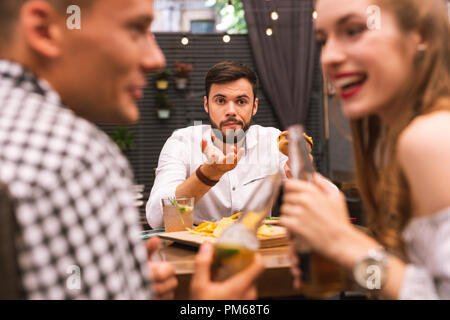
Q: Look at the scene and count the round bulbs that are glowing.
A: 5